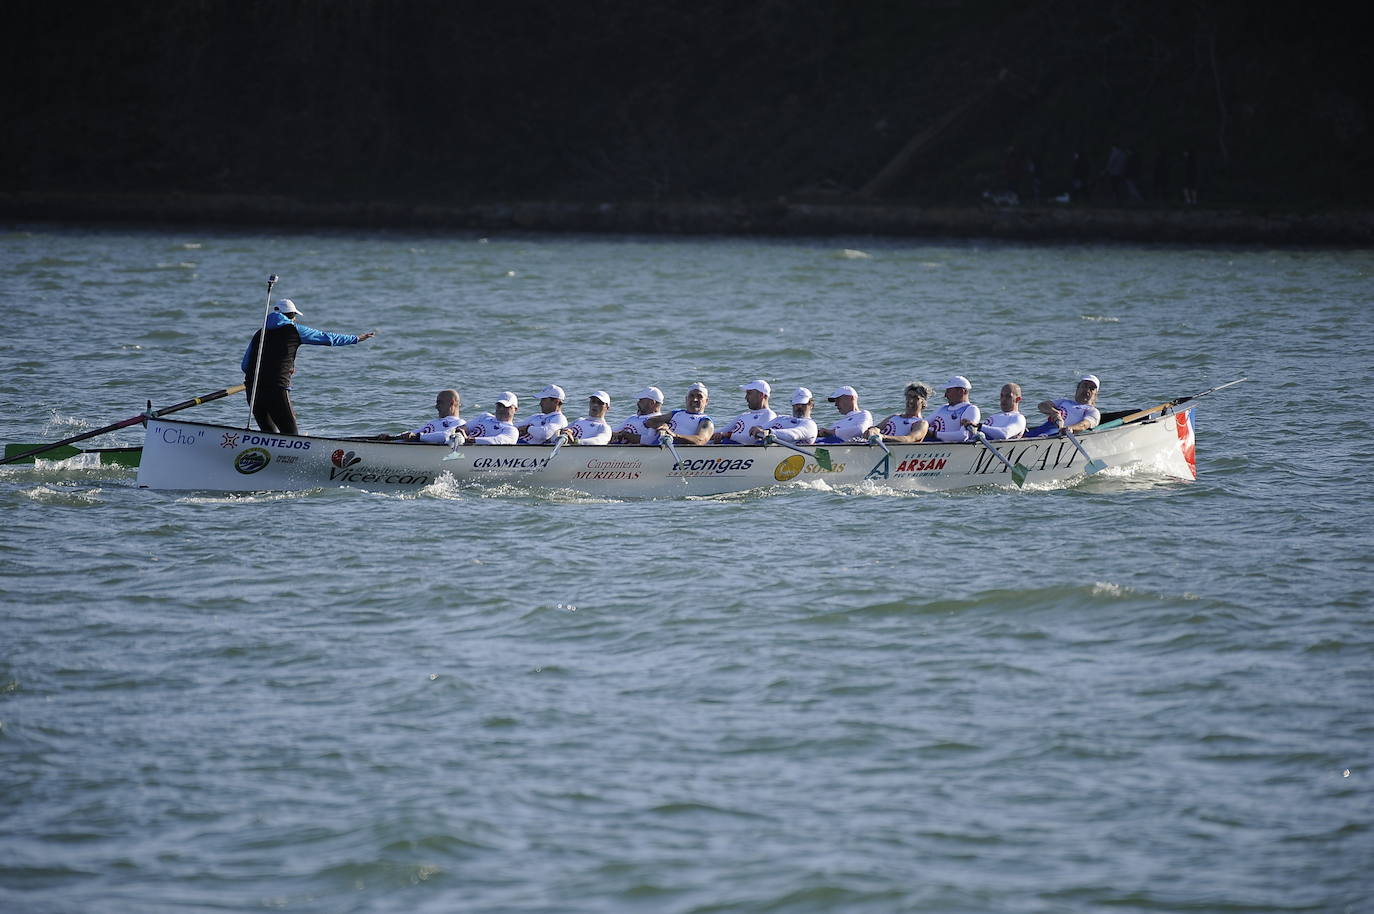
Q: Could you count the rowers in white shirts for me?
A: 13